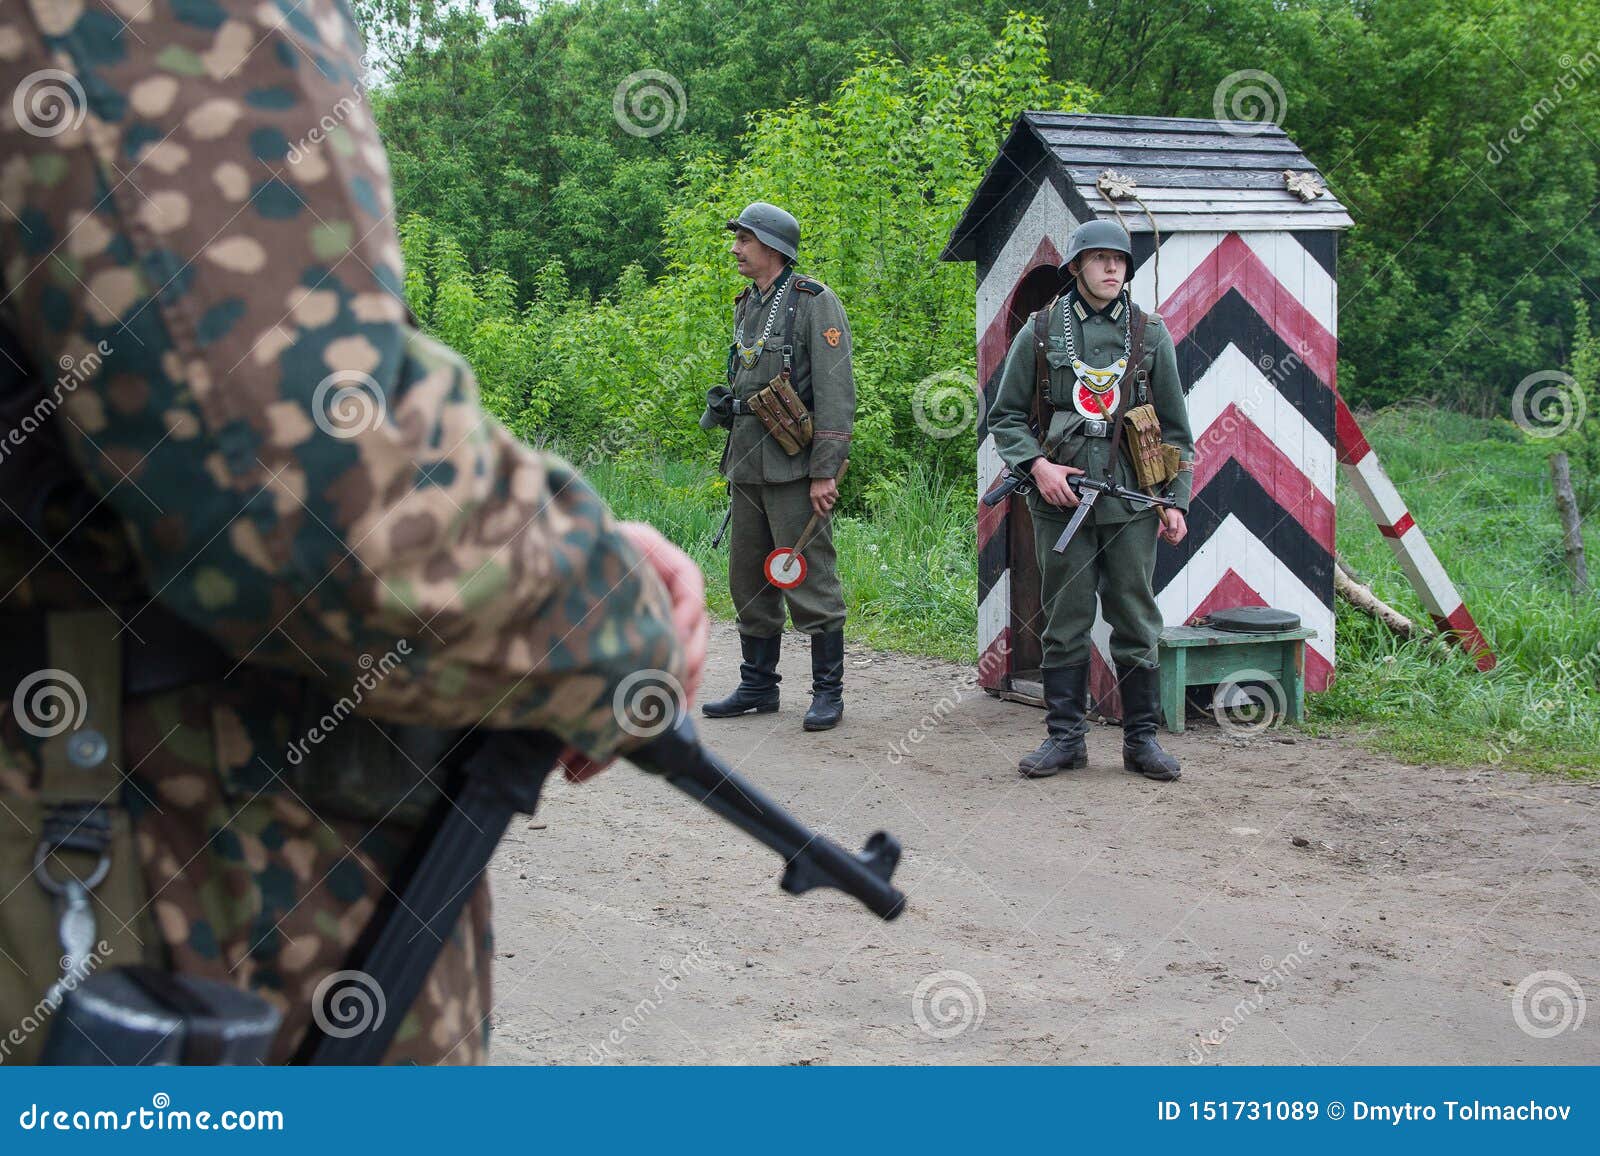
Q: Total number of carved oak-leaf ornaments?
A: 2